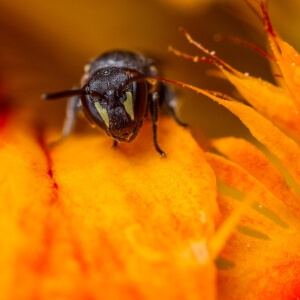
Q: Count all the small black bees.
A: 1